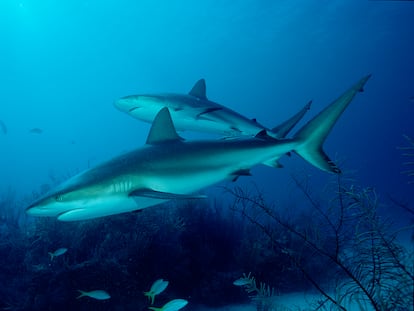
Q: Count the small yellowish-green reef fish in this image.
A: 5